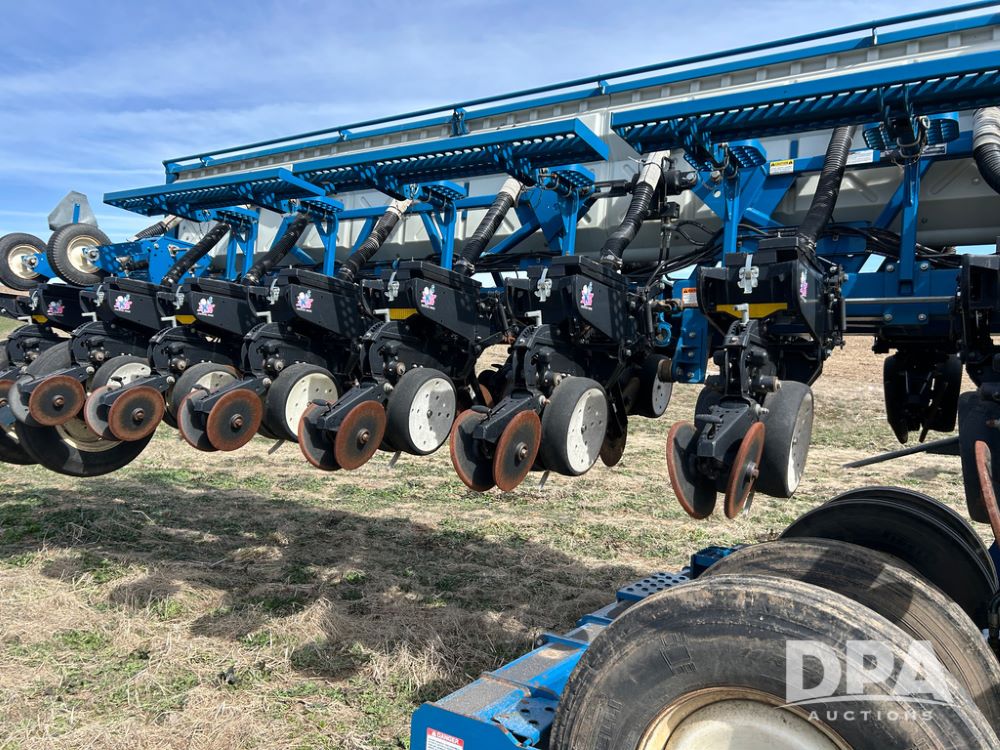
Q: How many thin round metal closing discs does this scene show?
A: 14